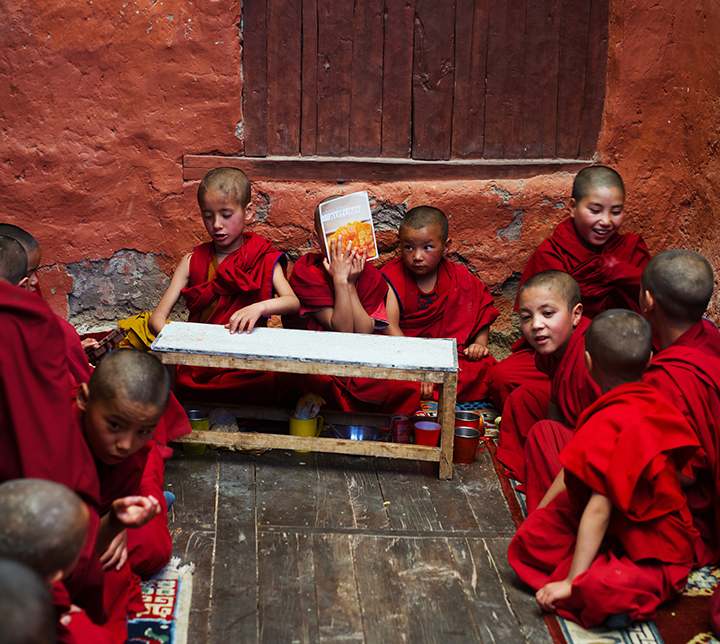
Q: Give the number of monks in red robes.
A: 12